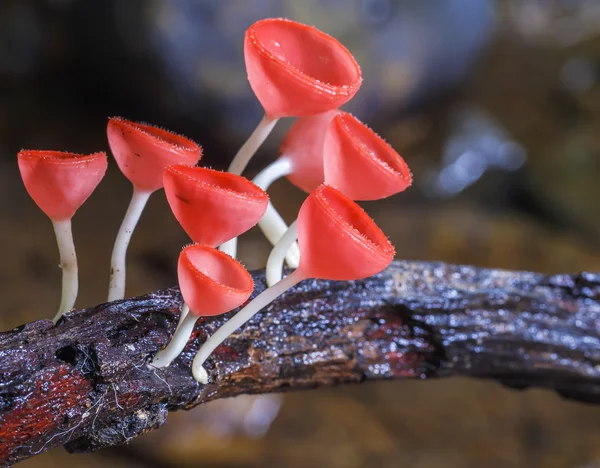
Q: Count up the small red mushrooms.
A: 8